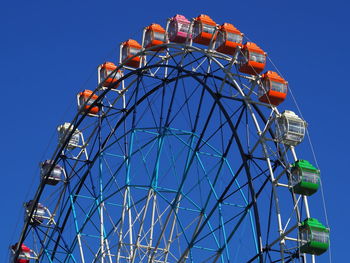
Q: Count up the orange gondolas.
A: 8